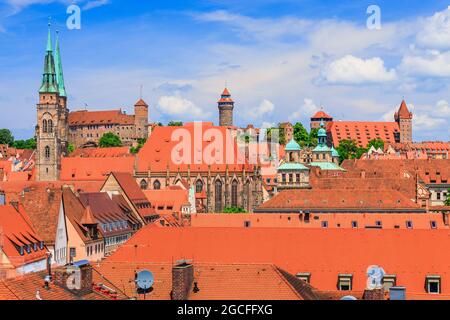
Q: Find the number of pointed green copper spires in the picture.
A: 2